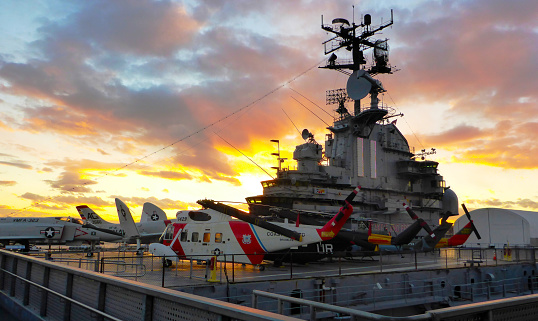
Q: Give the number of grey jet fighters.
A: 2